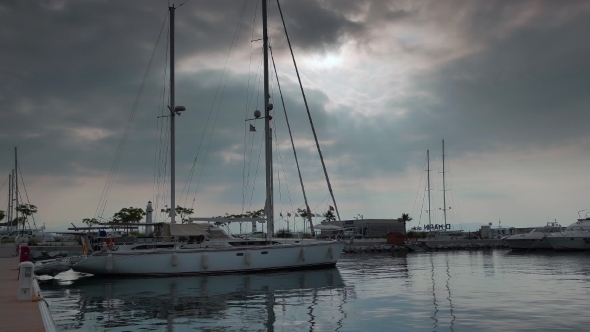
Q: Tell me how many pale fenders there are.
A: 6